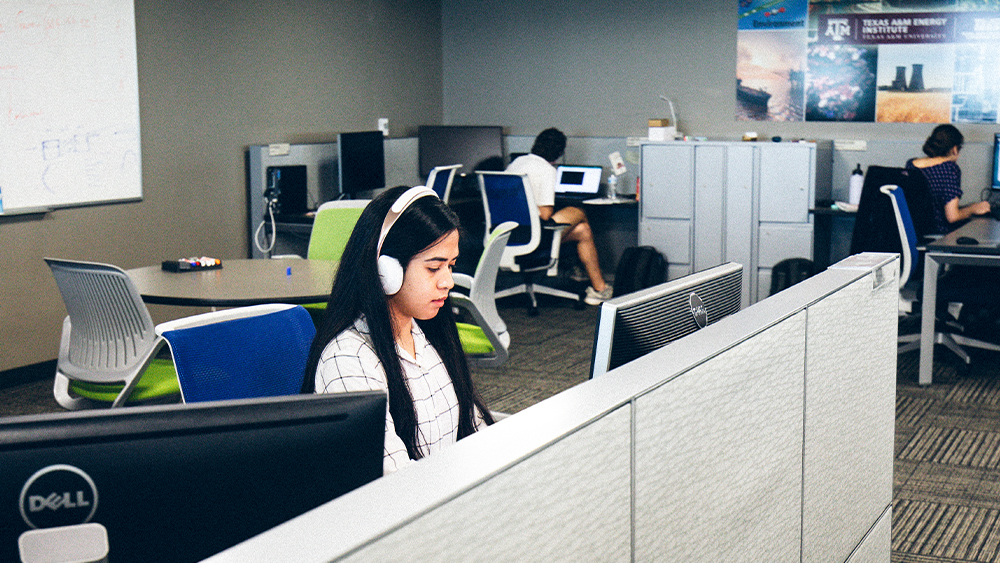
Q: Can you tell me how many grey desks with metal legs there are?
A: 1